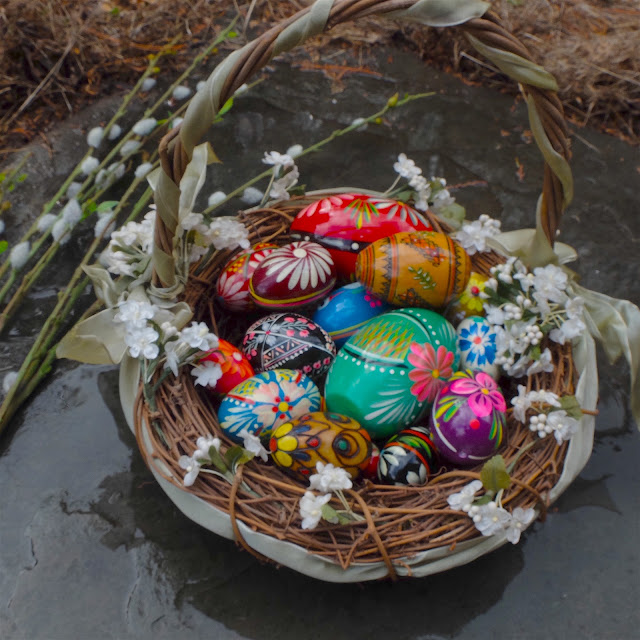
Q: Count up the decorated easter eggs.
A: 15